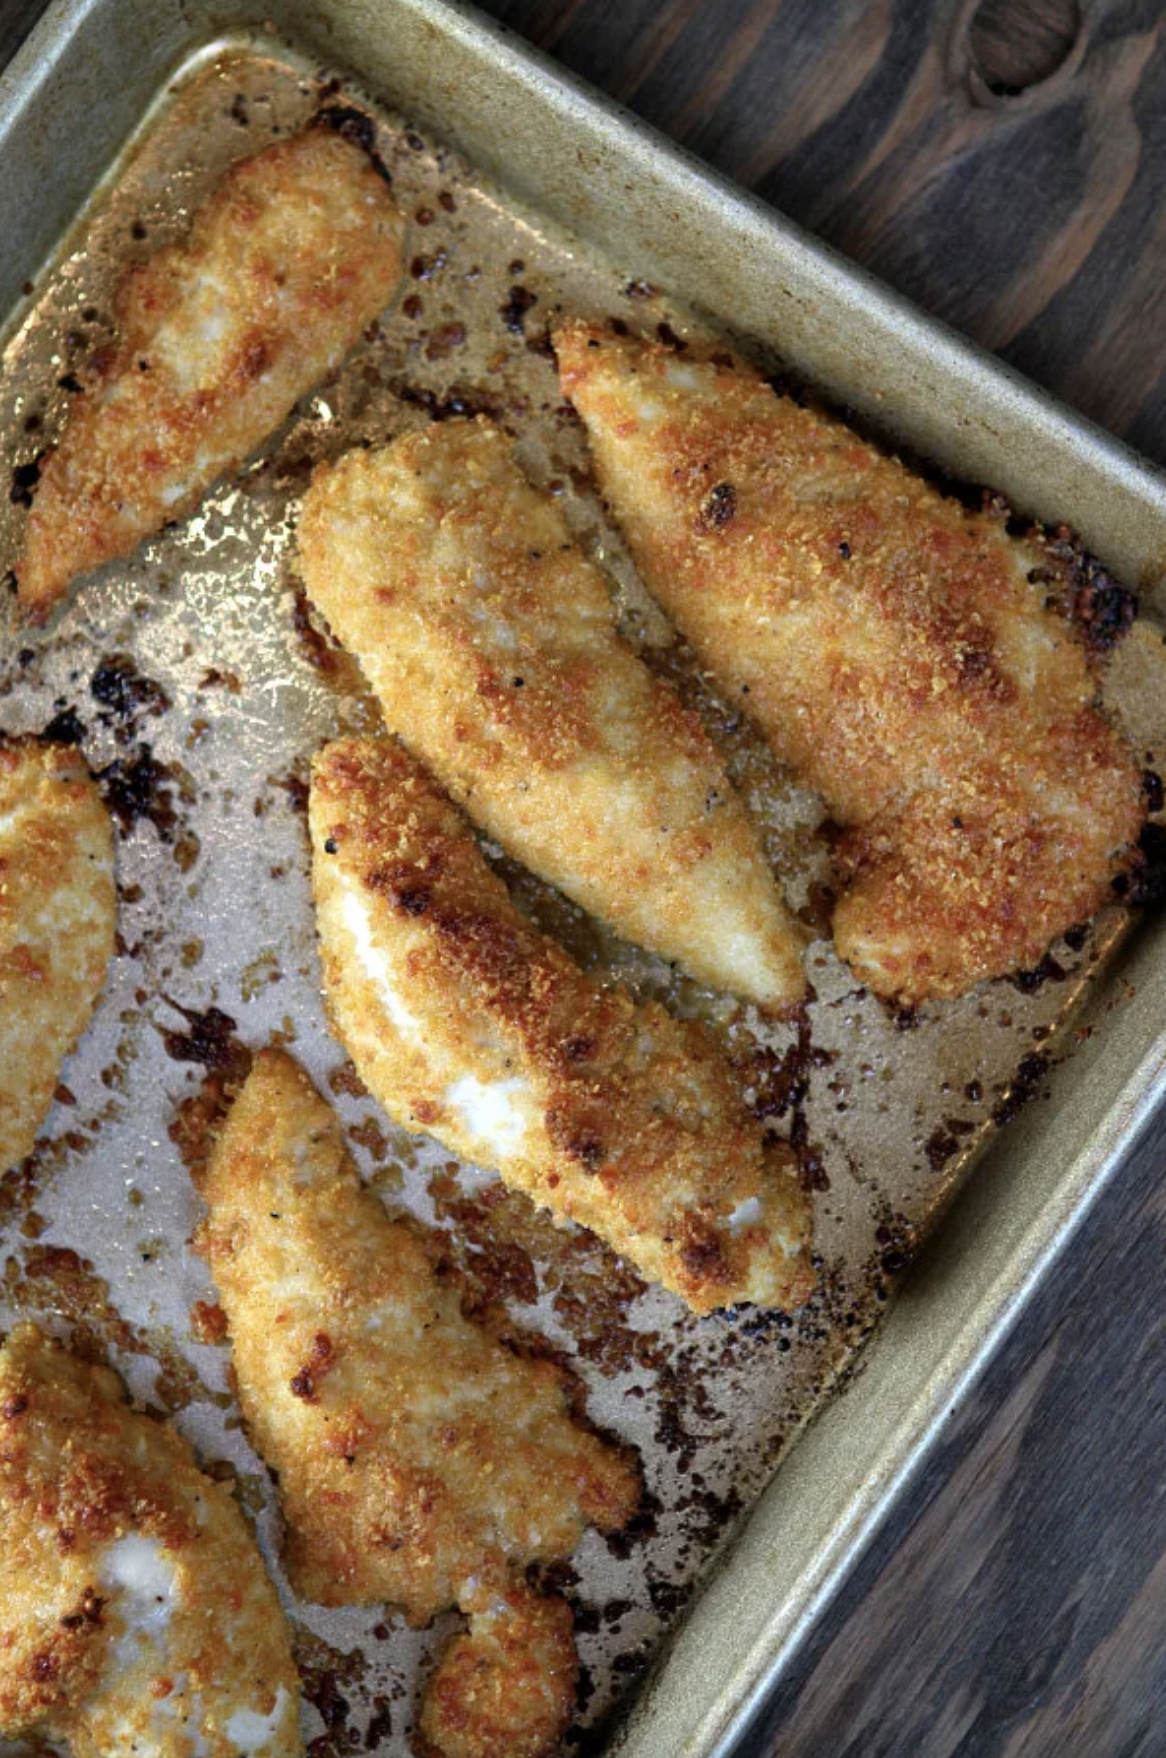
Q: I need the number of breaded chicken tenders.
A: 7